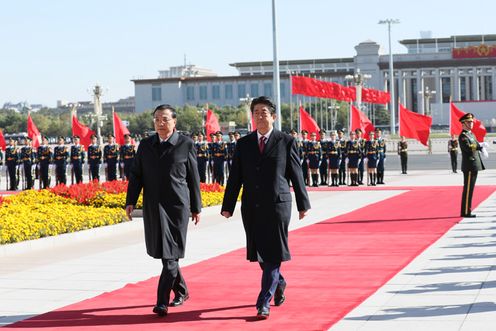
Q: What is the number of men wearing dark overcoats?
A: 2